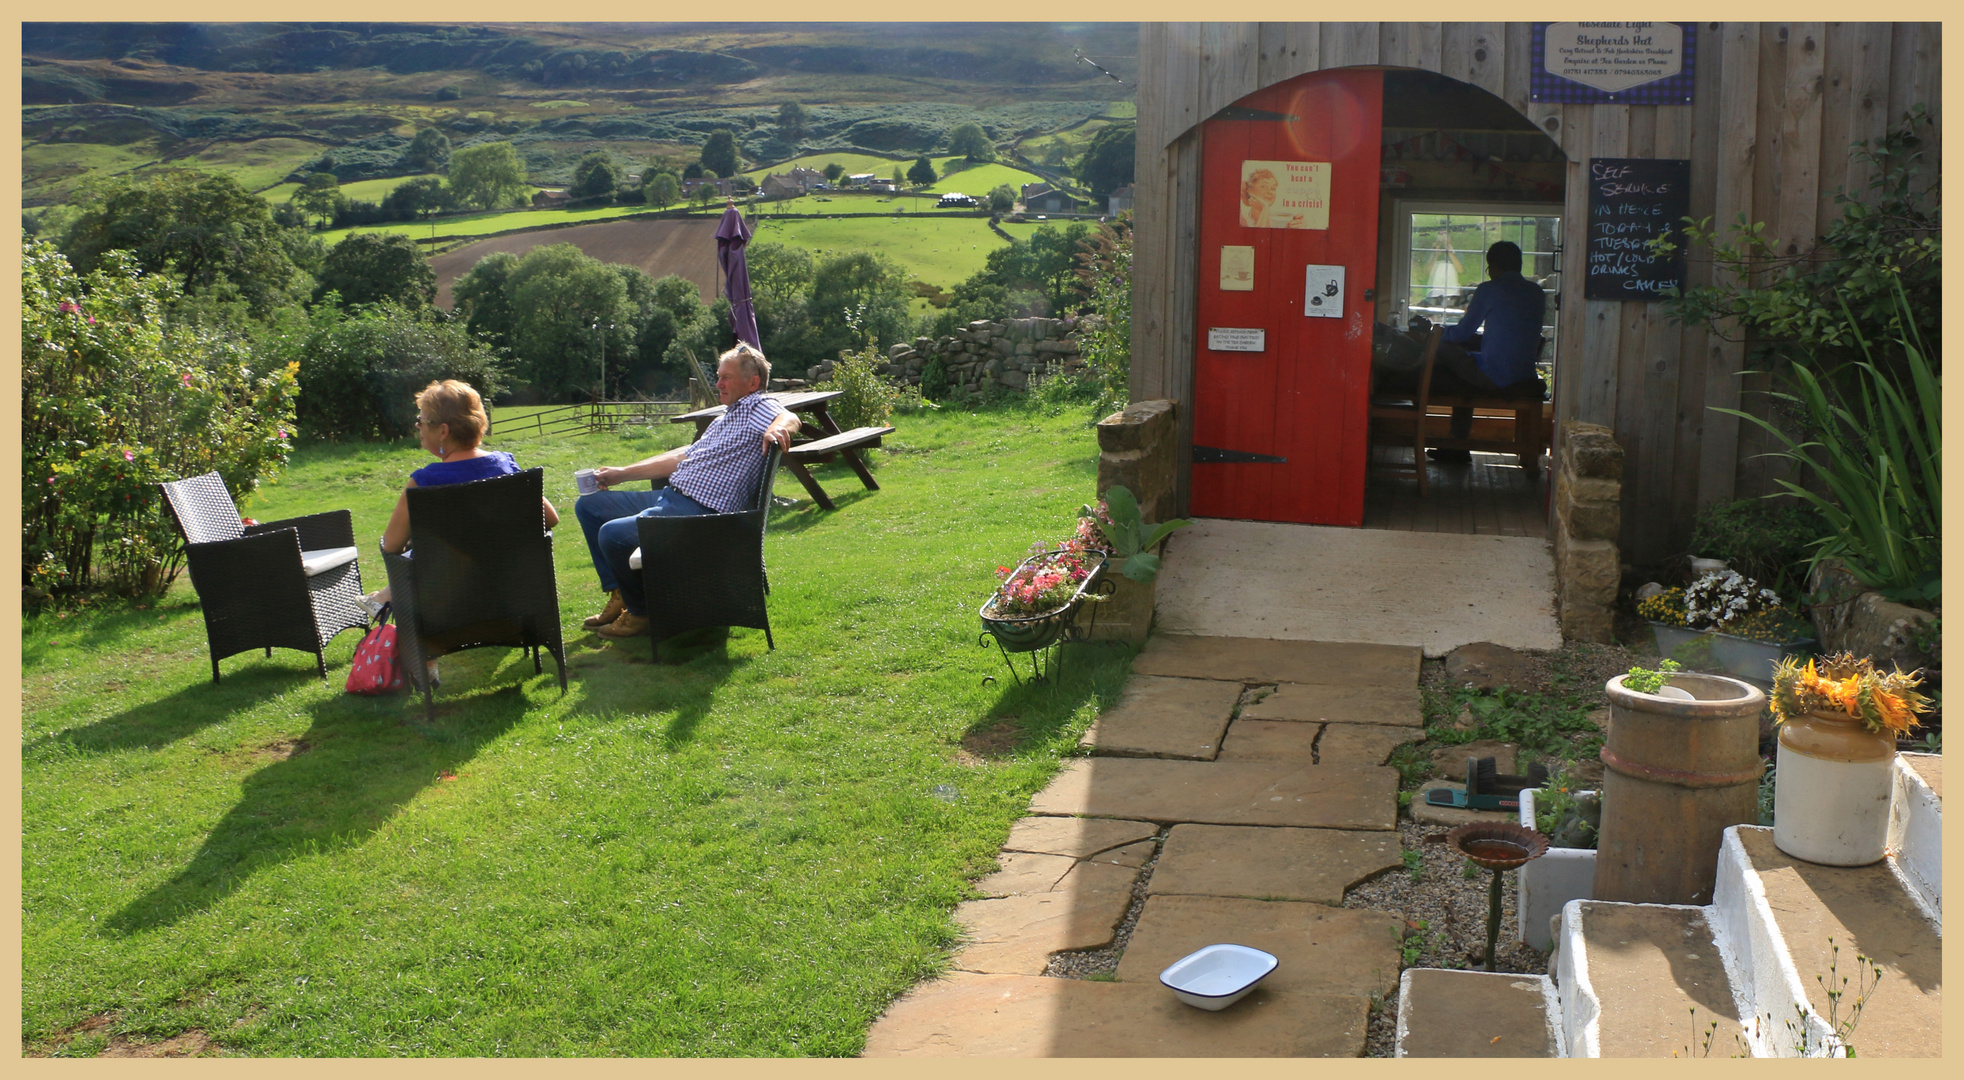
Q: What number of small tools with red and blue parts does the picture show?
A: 1